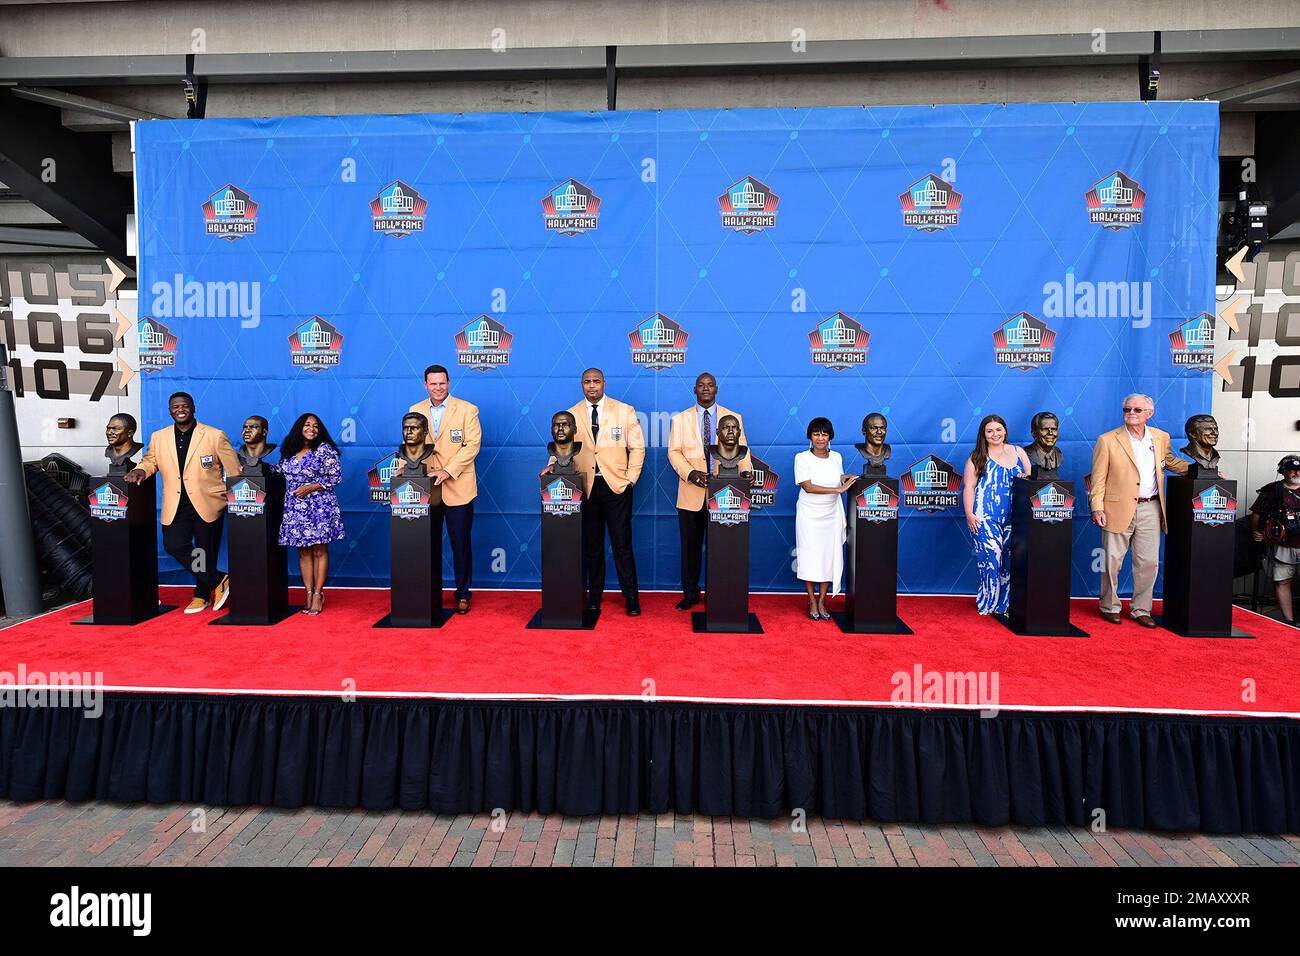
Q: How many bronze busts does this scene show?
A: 8